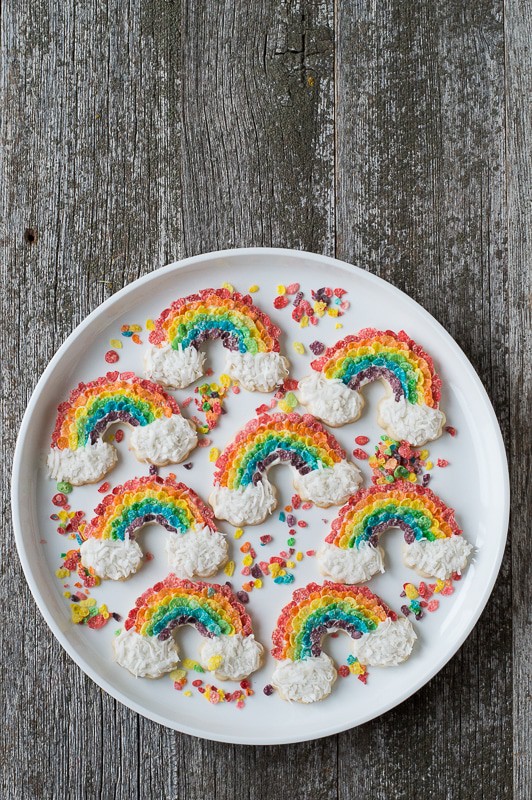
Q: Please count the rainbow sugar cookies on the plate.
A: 8